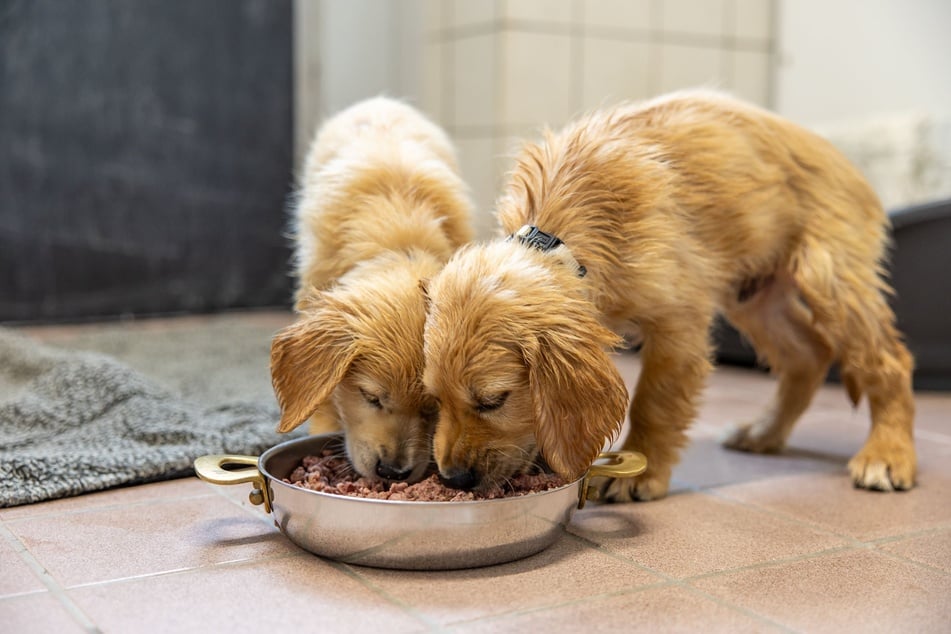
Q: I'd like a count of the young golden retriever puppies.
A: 2